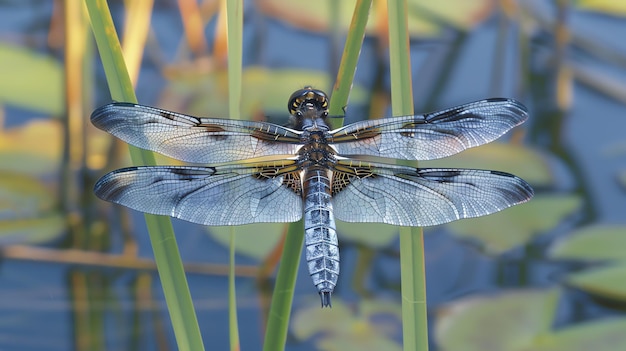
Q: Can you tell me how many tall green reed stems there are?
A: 4